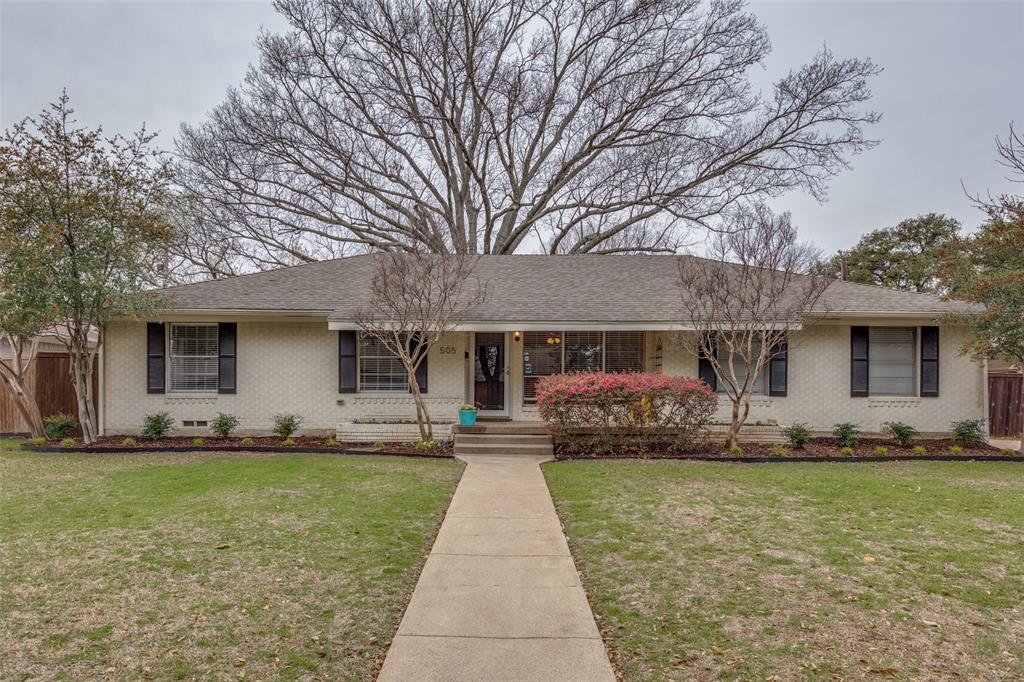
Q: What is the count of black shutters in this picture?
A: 8